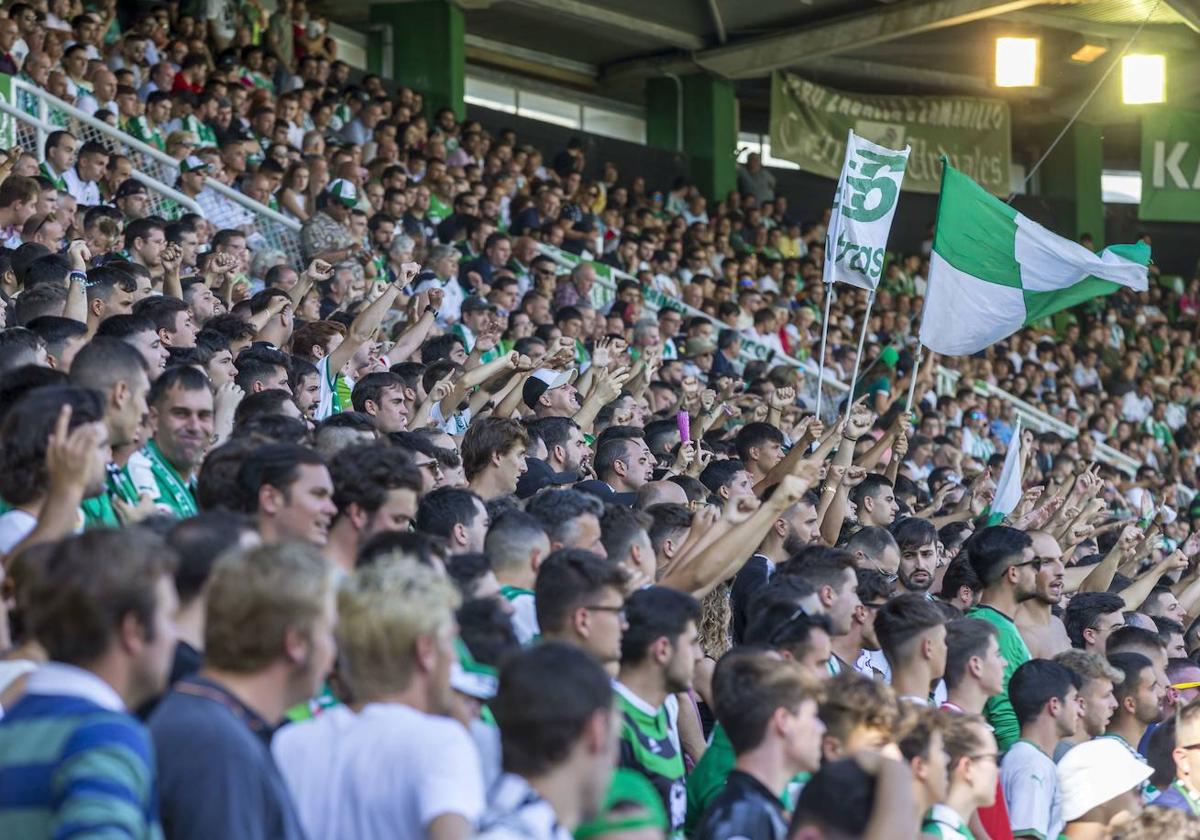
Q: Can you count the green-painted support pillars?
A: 3